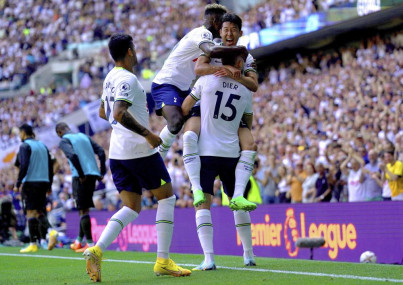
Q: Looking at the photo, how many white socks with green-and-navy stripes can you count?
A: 7